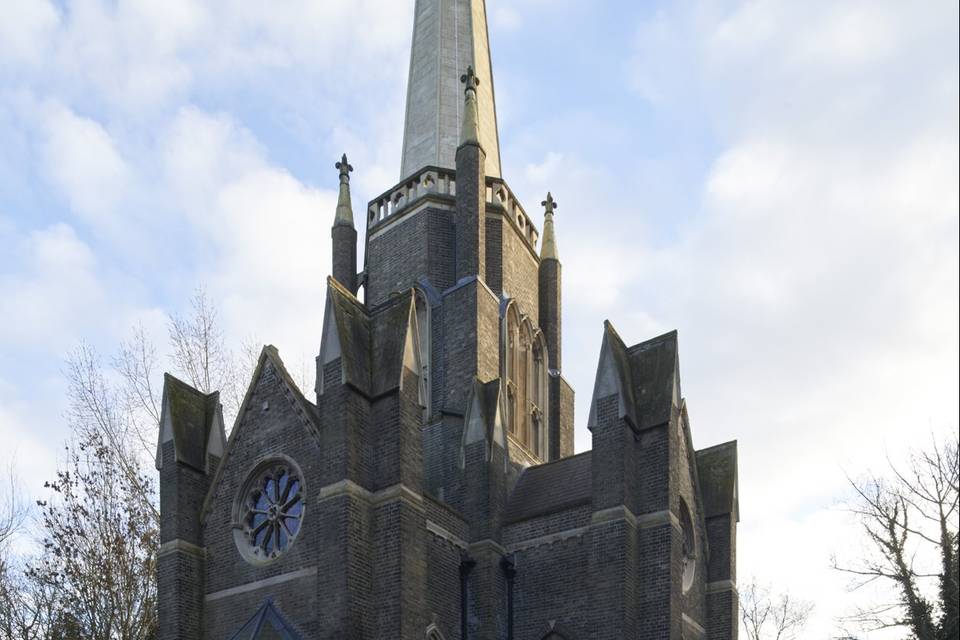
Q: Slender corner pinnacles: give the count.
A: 3